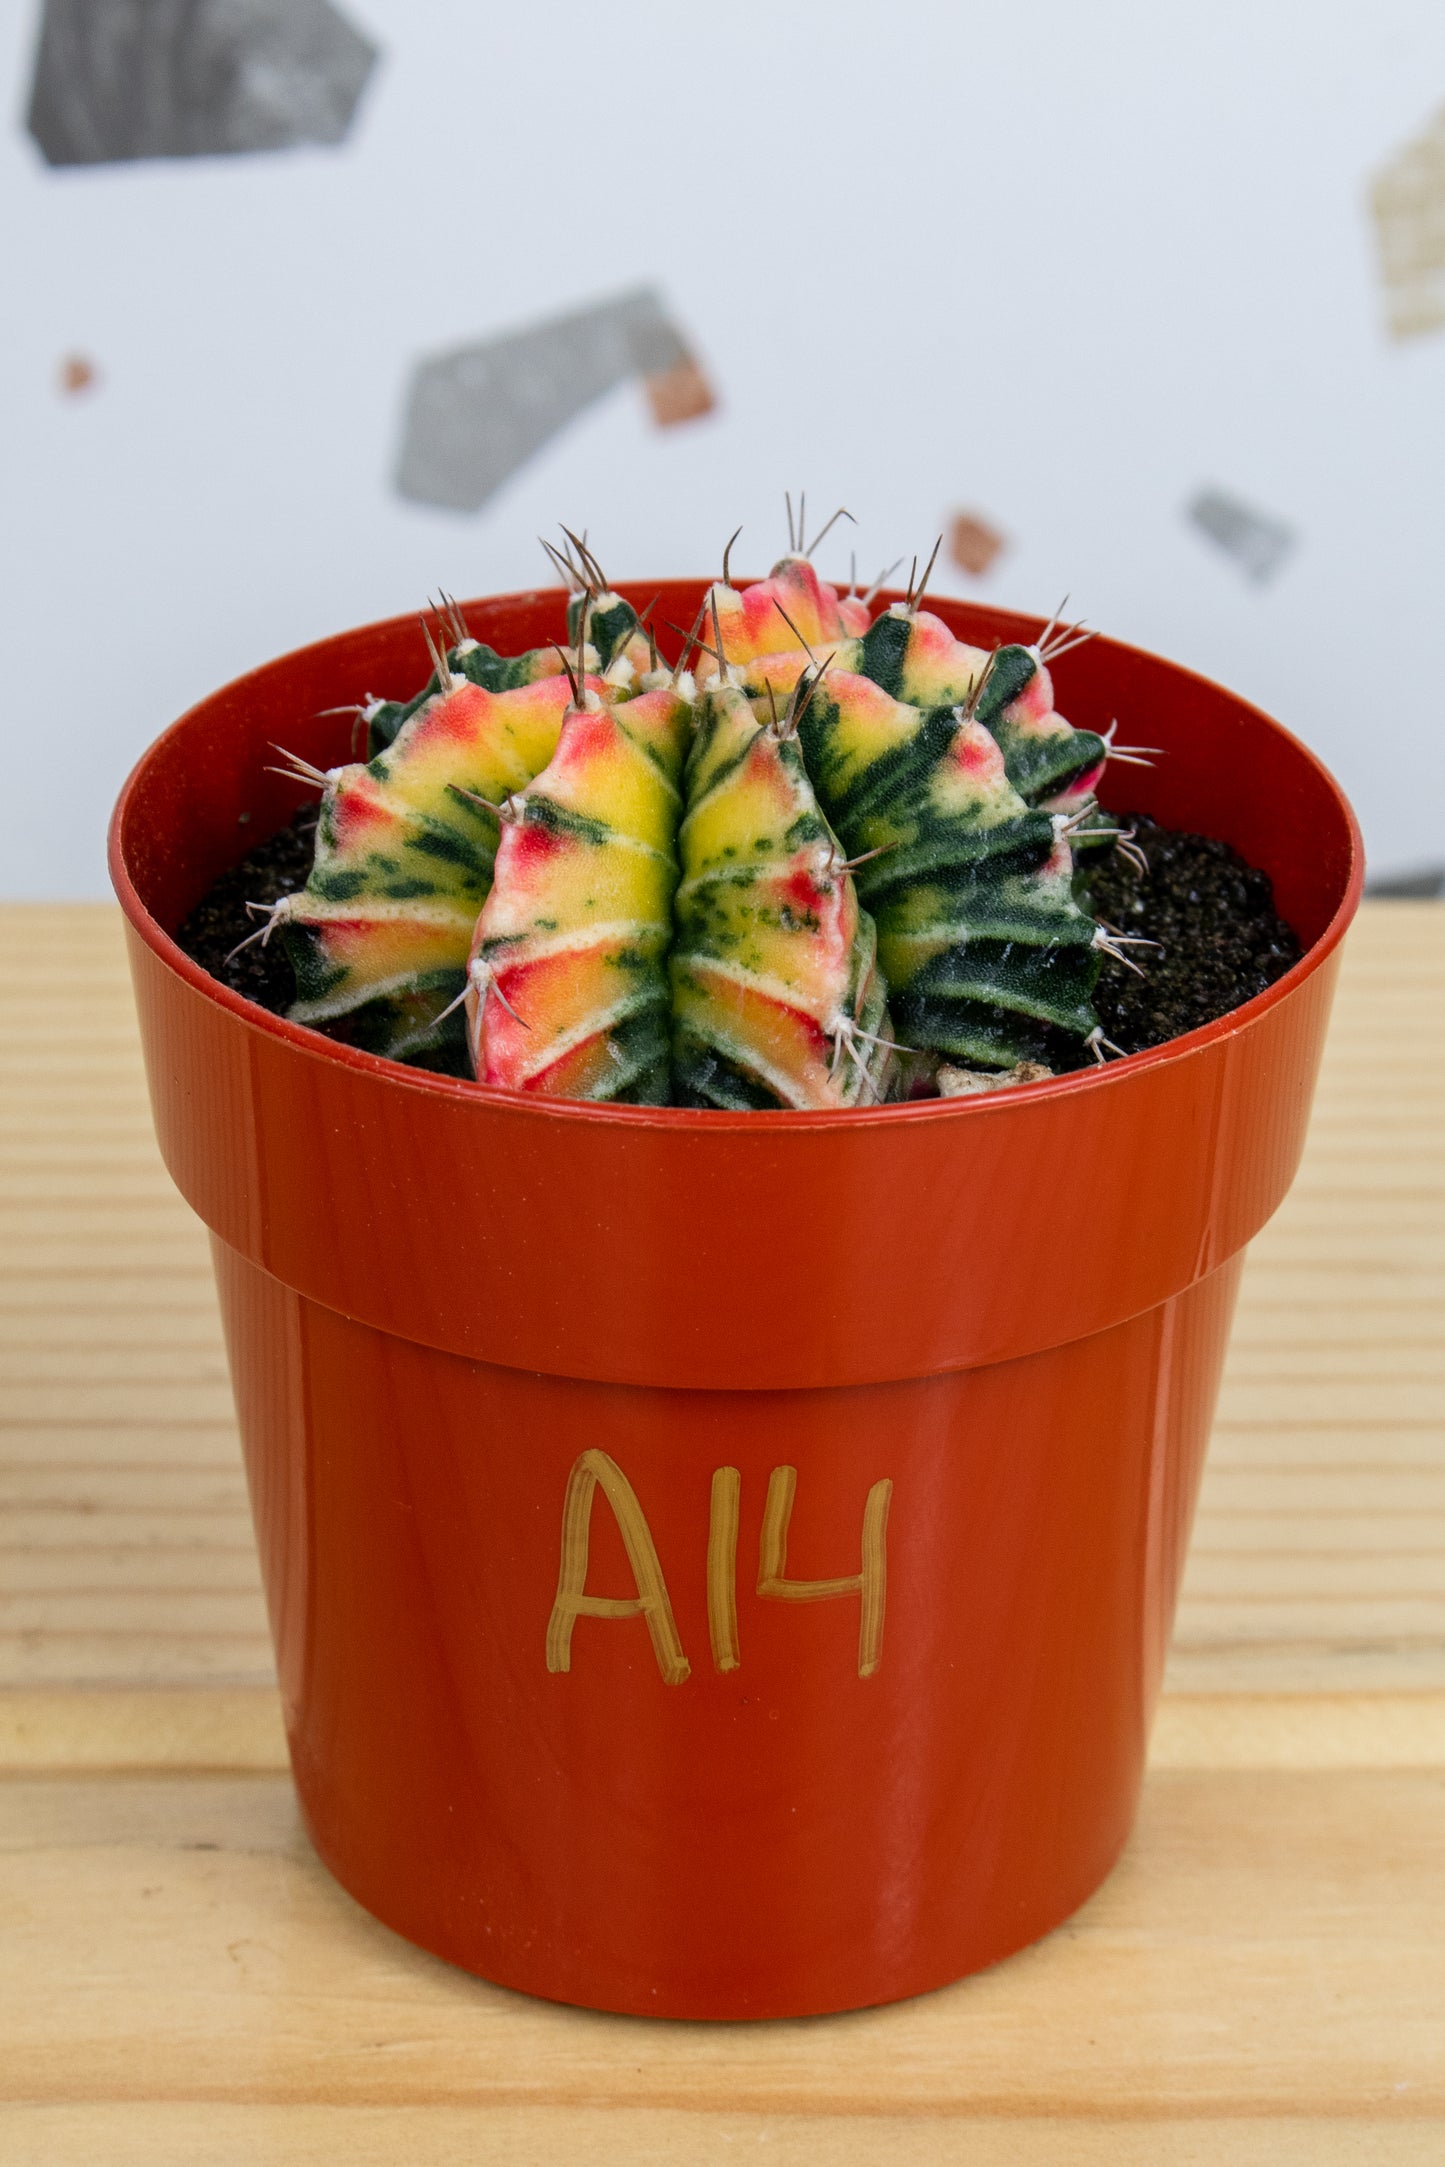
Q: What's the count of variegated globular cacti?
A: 1